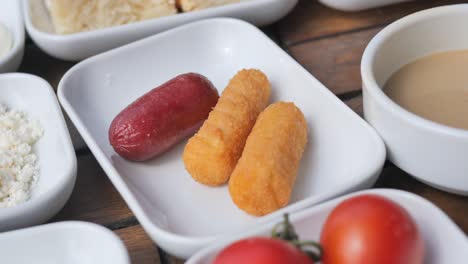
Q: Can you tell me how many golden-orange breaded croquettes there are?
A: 2